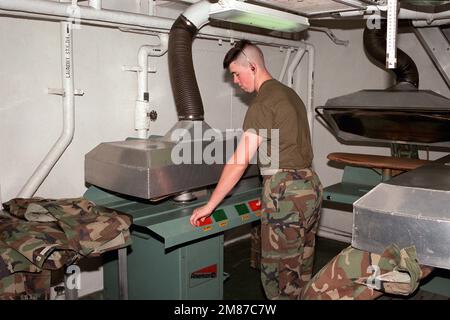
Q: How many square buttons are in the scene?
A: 4